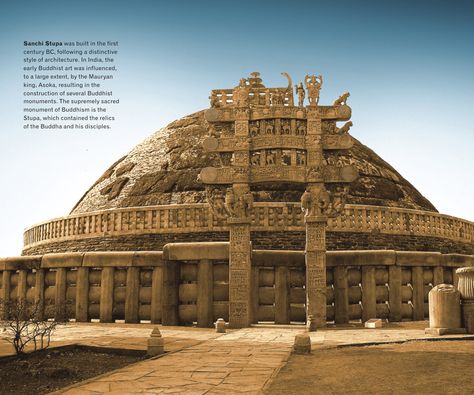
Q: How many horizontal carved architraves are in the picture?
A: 3